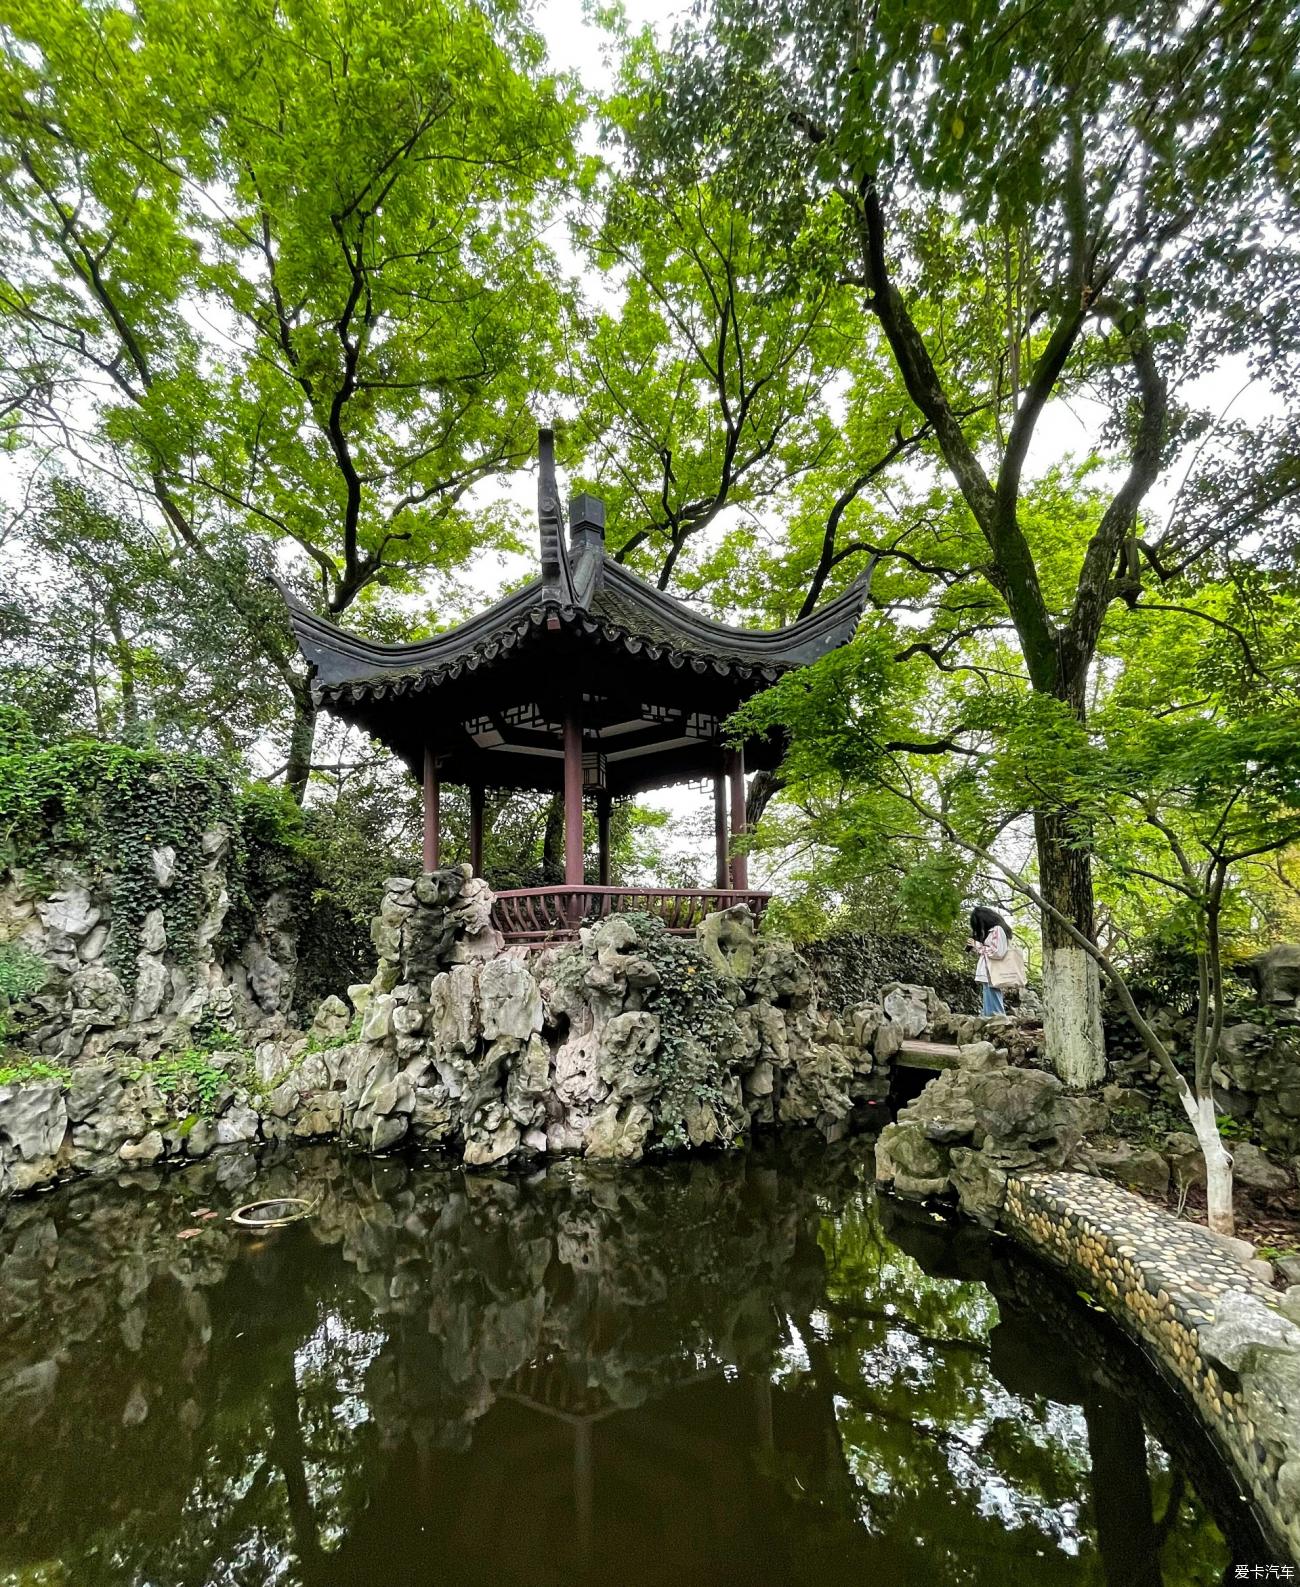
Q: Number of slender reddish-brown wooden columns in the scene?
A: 6